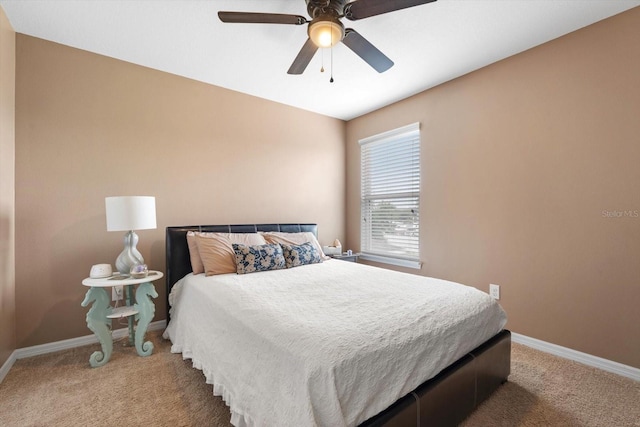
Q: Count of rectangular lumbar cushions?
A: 2